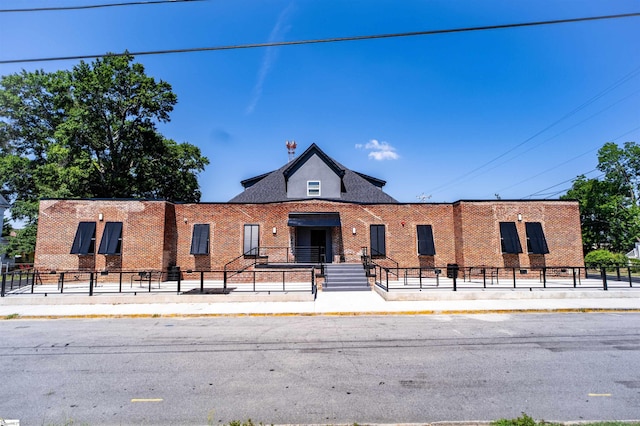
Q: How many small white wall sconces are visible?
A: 4